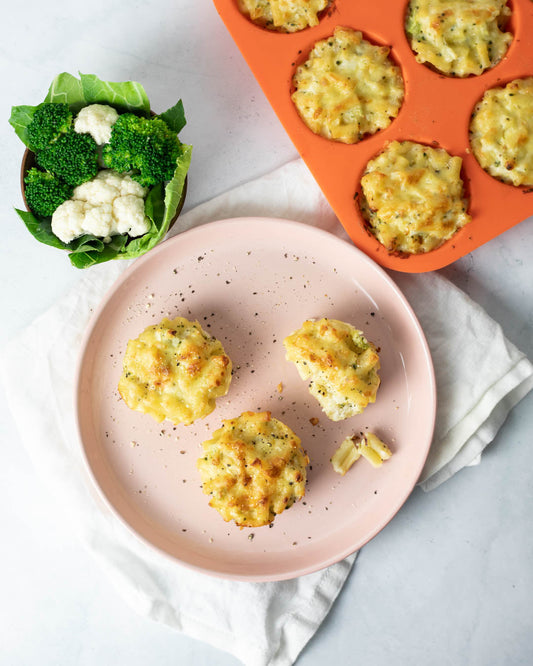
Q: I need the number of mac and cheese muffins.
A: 8